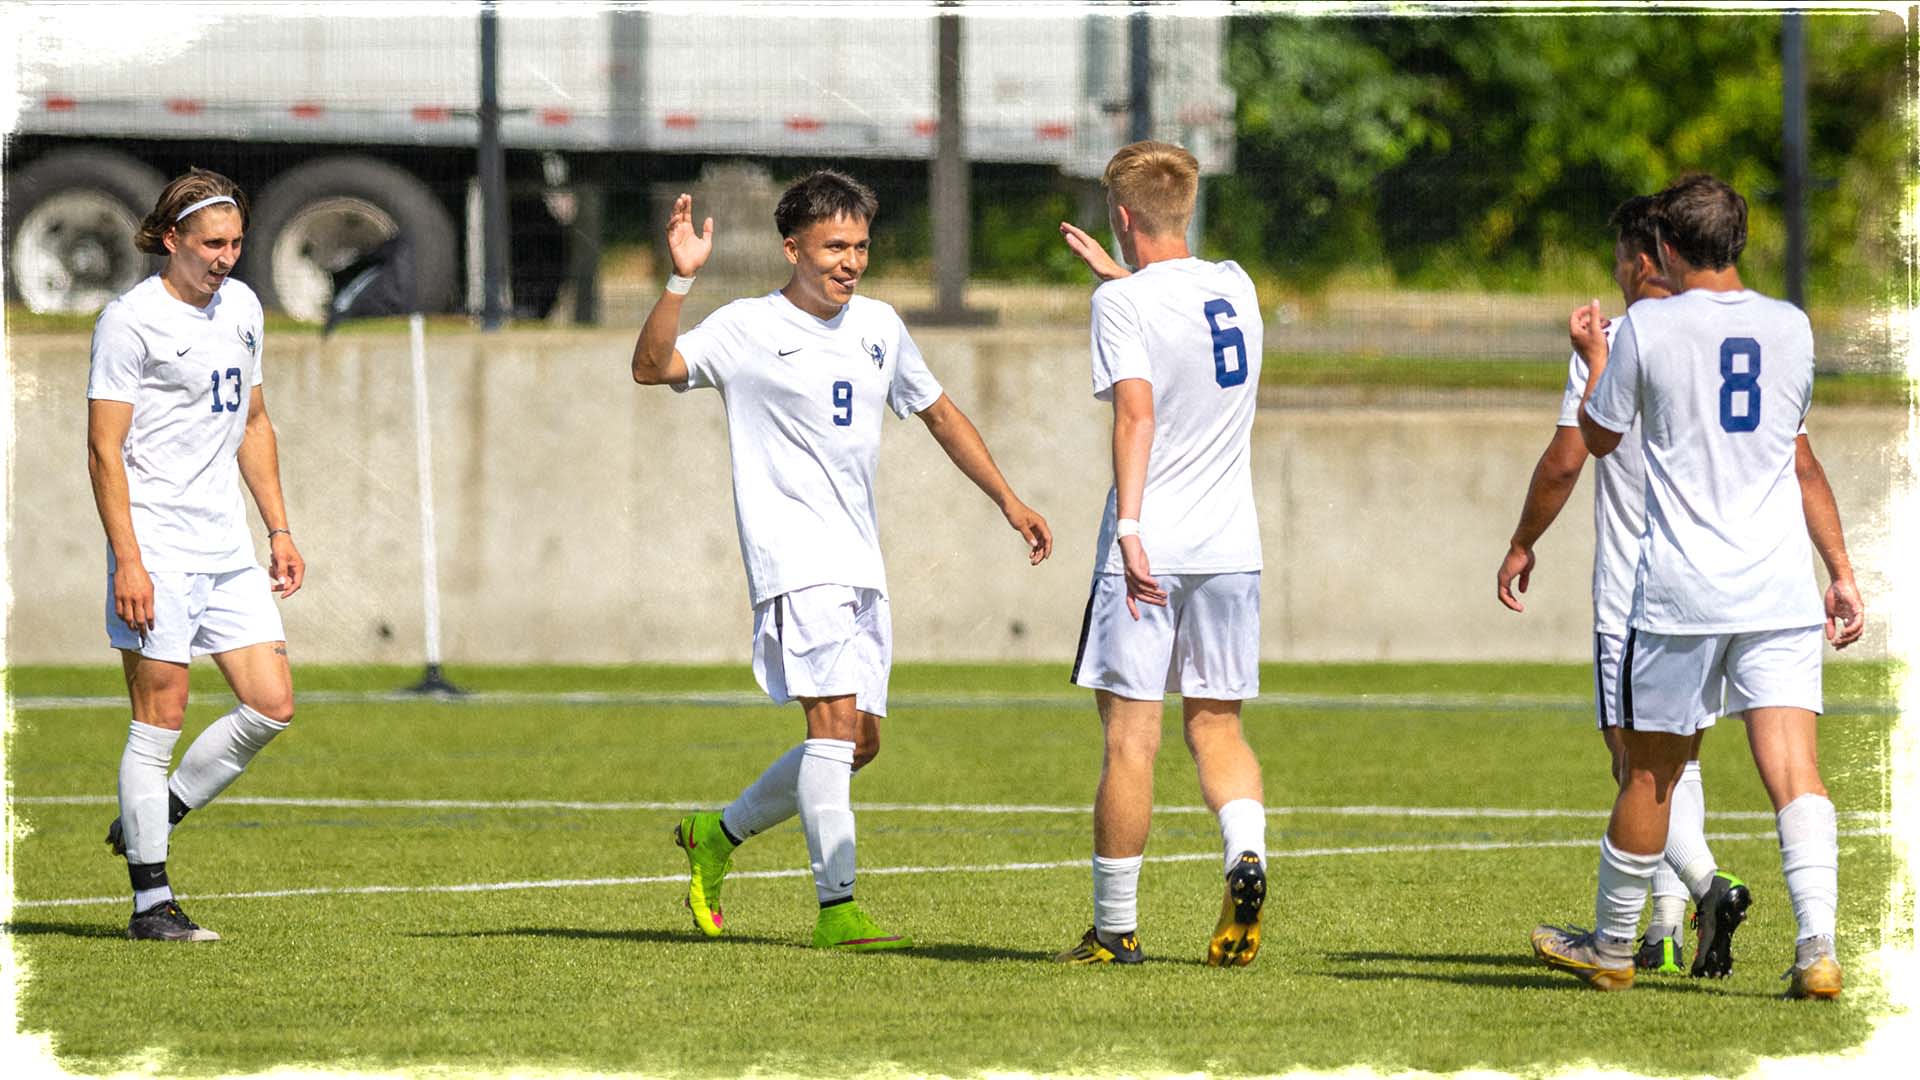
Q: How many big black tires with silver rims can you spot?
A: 2